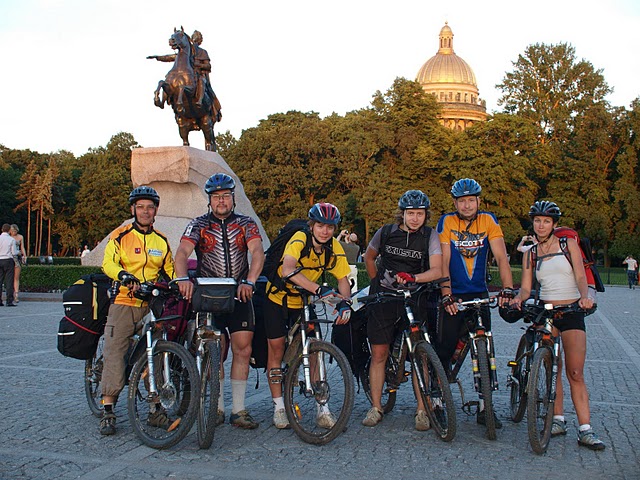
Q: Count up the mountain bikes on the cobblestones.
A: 6